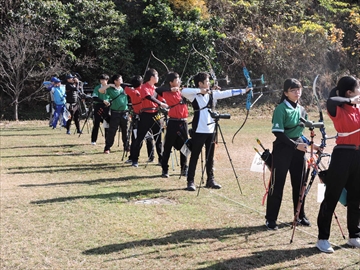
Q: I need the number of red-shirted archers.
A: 4